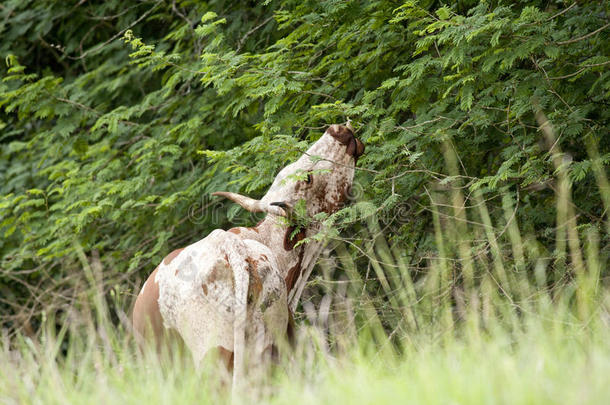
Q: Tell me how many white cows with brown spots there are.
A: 1